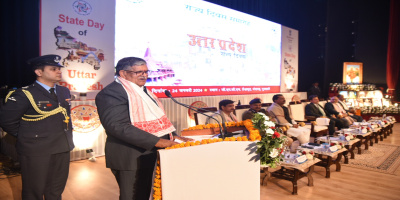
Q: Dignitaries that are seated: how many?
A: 6